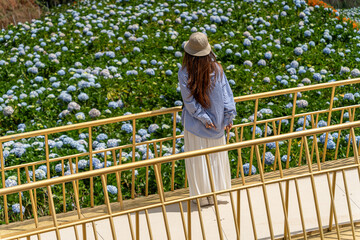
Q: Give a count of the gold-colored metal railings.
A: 2